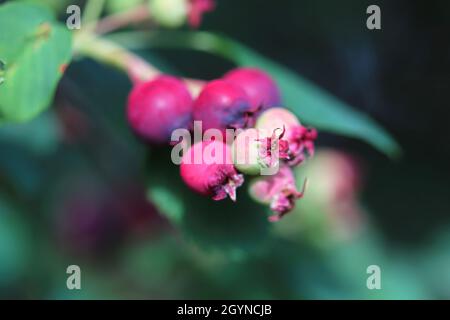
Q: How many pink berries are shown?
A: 4